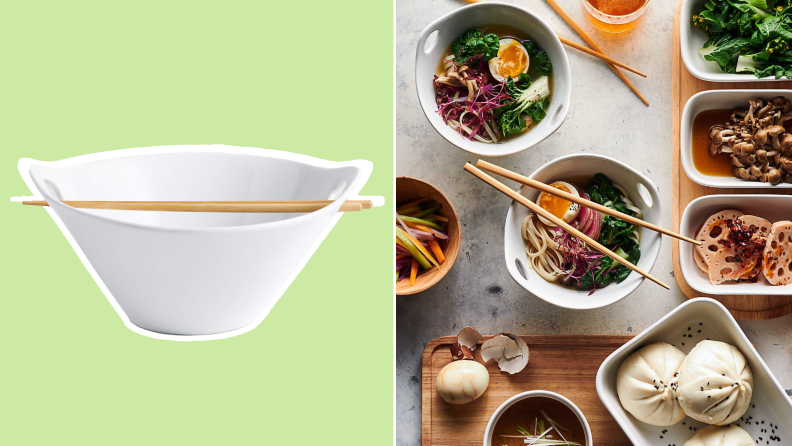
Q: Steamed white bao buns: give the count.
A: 3